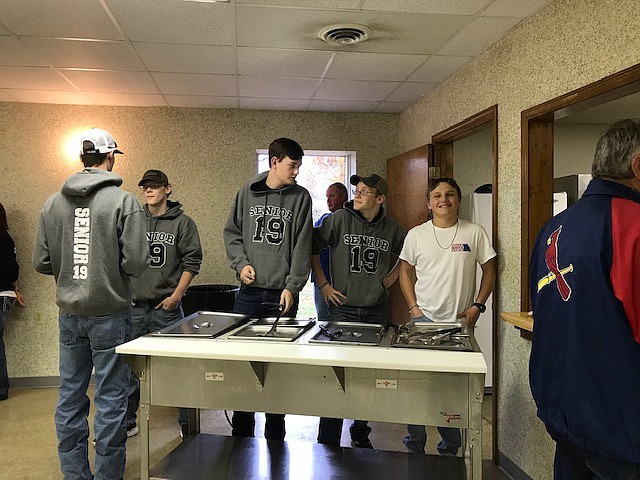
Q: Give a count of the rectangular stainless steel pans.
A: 4